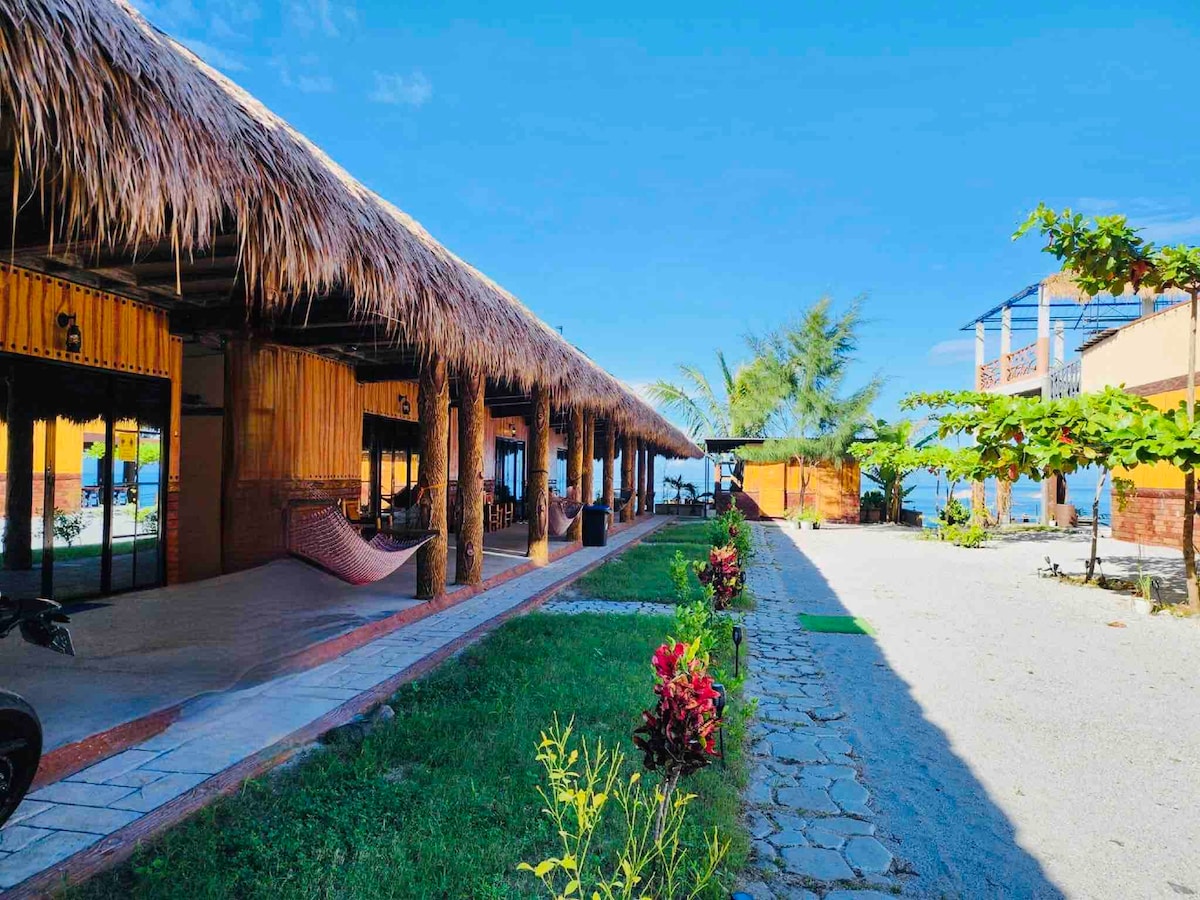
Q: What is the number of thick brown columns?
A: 10